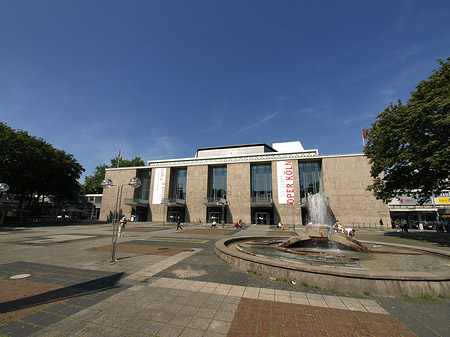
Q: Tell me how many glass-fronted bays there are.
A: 5